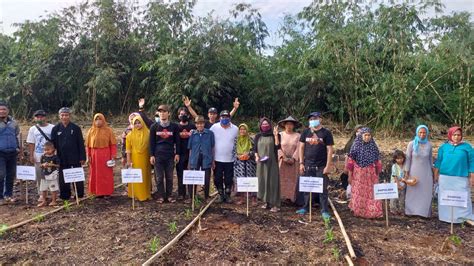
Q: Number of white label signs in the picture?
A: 8